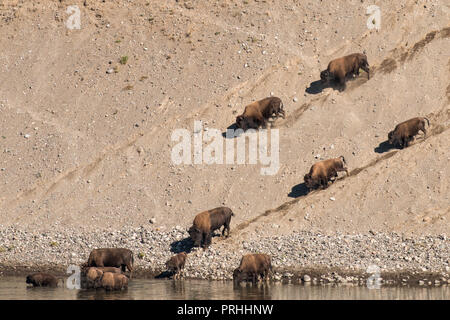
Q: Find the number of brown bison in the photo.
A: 11